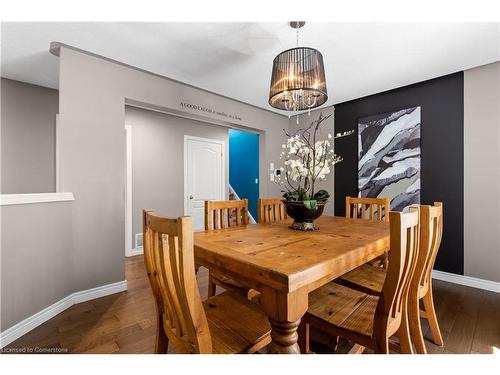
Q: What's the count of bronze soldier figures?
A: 0